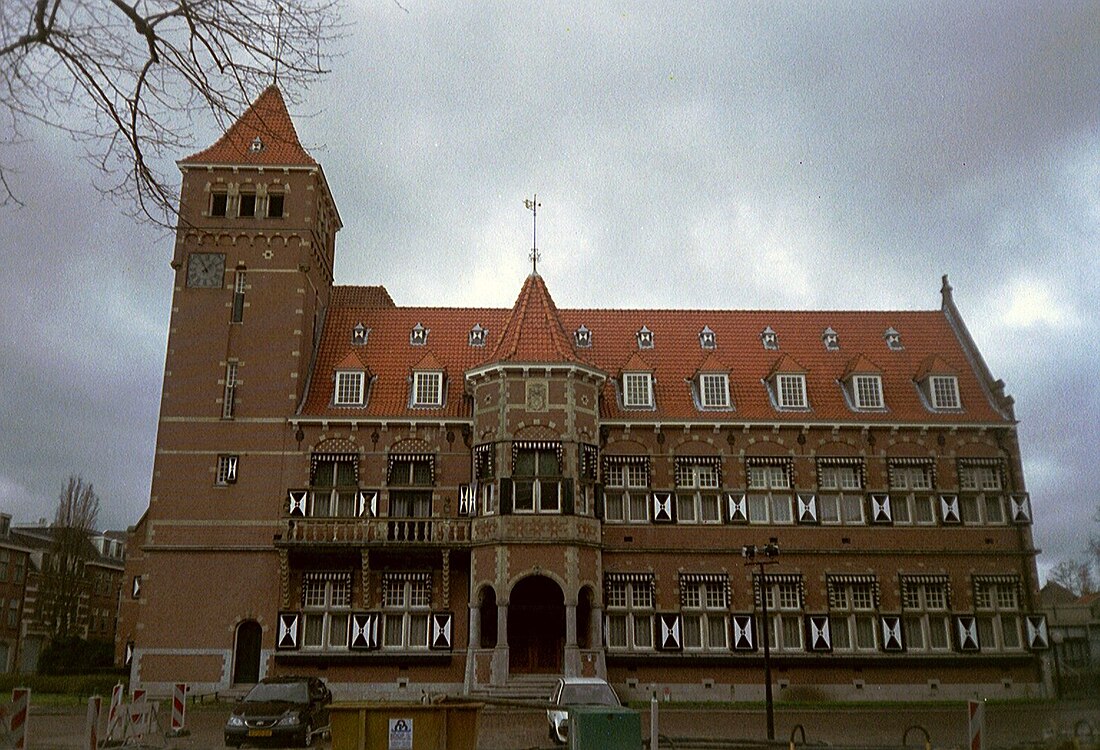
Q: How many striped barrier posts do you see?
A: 6